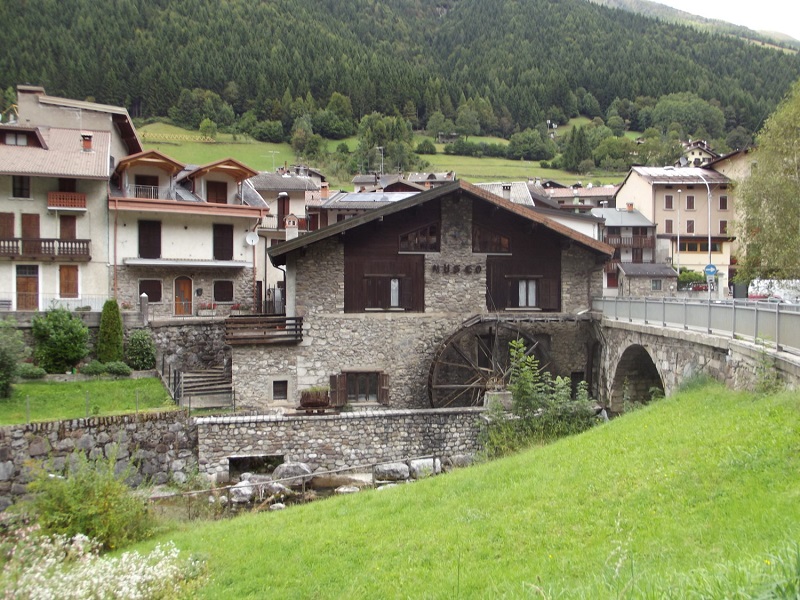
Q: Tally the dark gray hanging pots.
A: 0